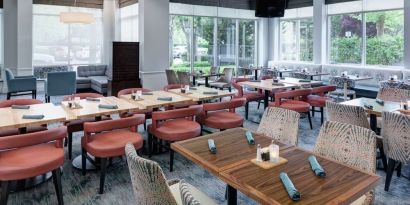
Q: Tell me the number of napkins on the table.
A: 4